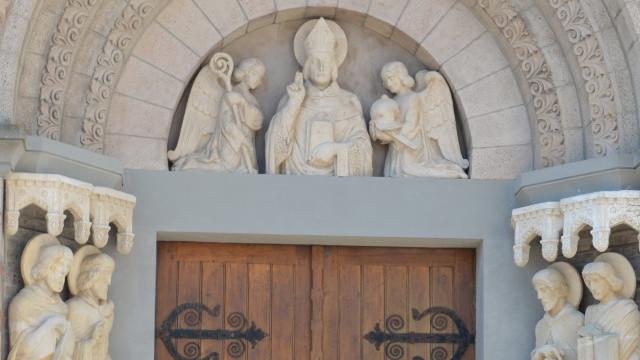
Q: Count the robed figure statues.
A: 7